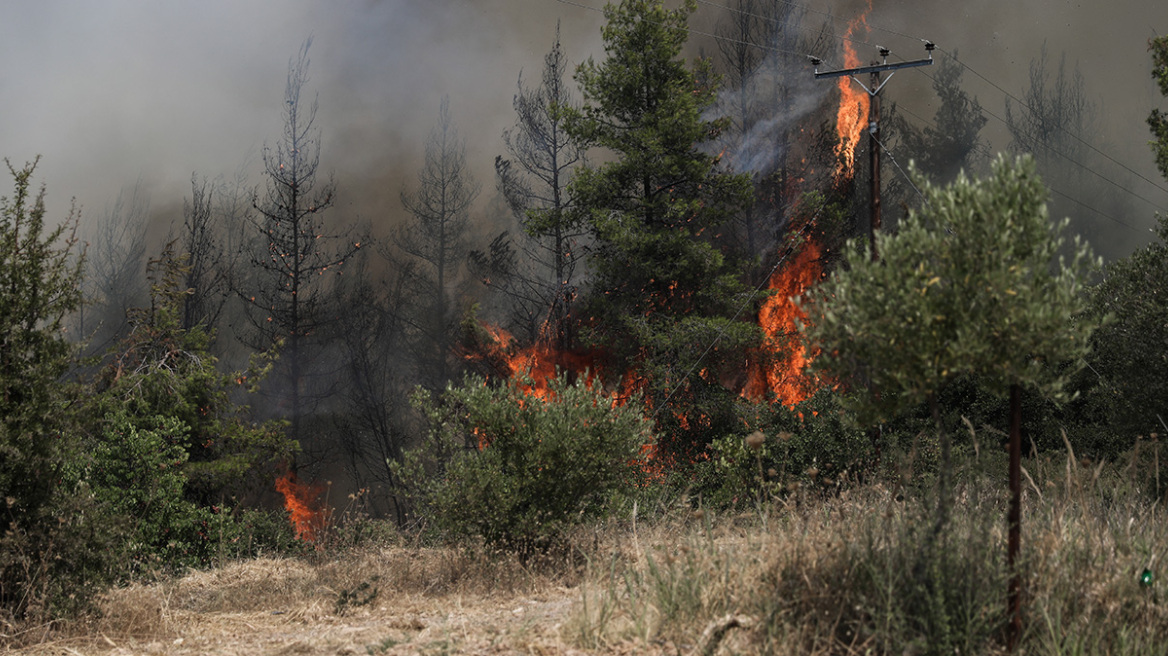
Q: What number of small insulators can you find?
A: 3